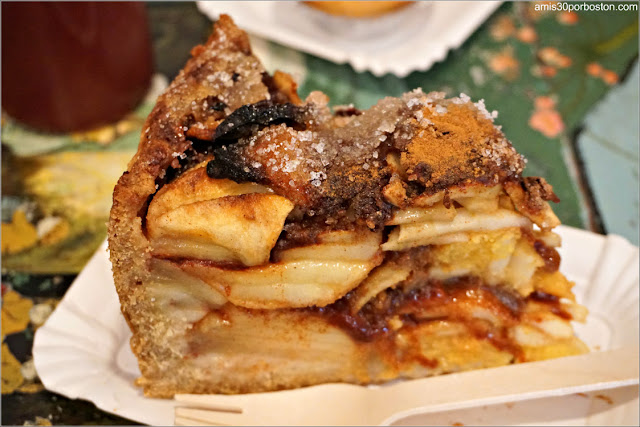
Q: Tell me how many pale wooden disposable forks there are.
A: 1